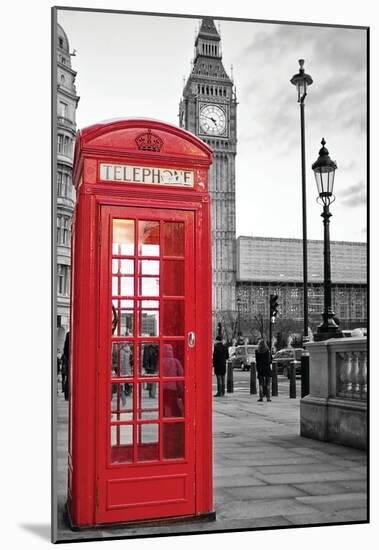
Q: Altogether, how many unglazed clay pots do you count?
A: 0